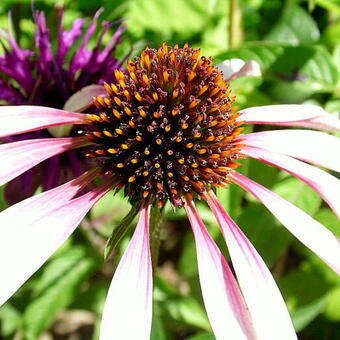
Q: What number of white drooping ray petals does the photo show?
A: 11